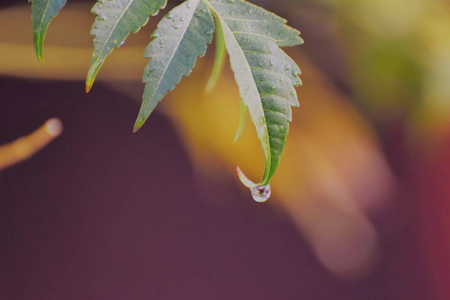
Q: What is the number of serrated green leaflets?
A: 4